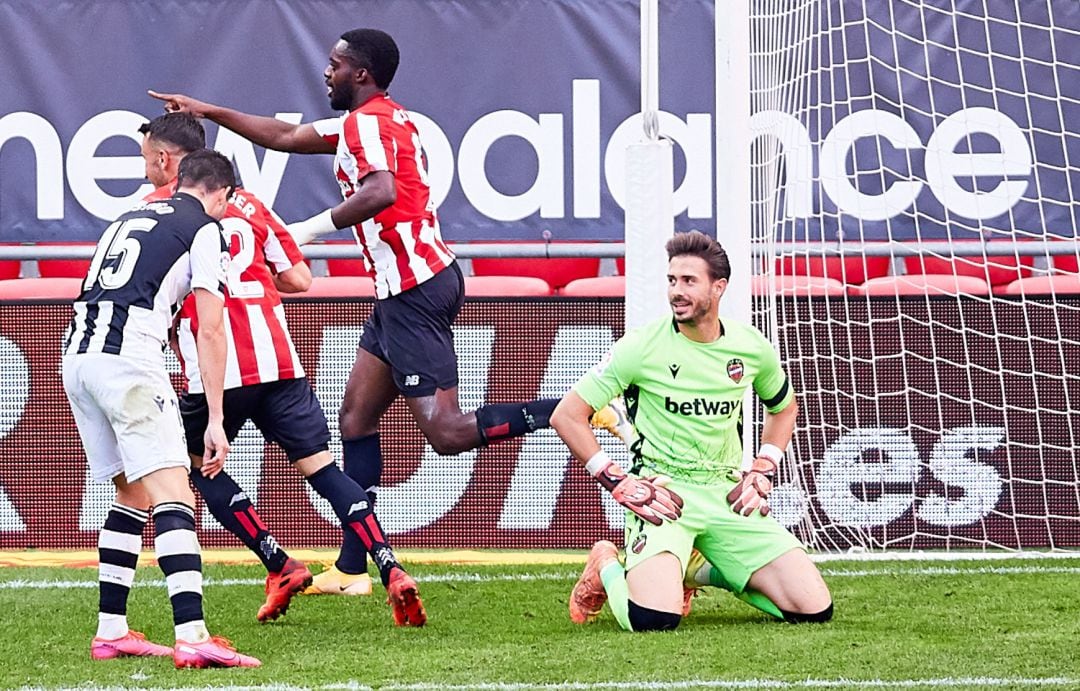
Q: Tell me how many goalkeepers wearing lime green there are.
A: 1